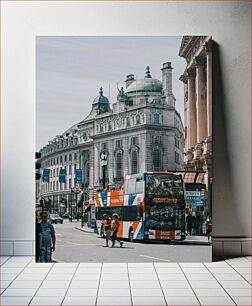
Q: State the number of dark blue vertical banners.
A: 3